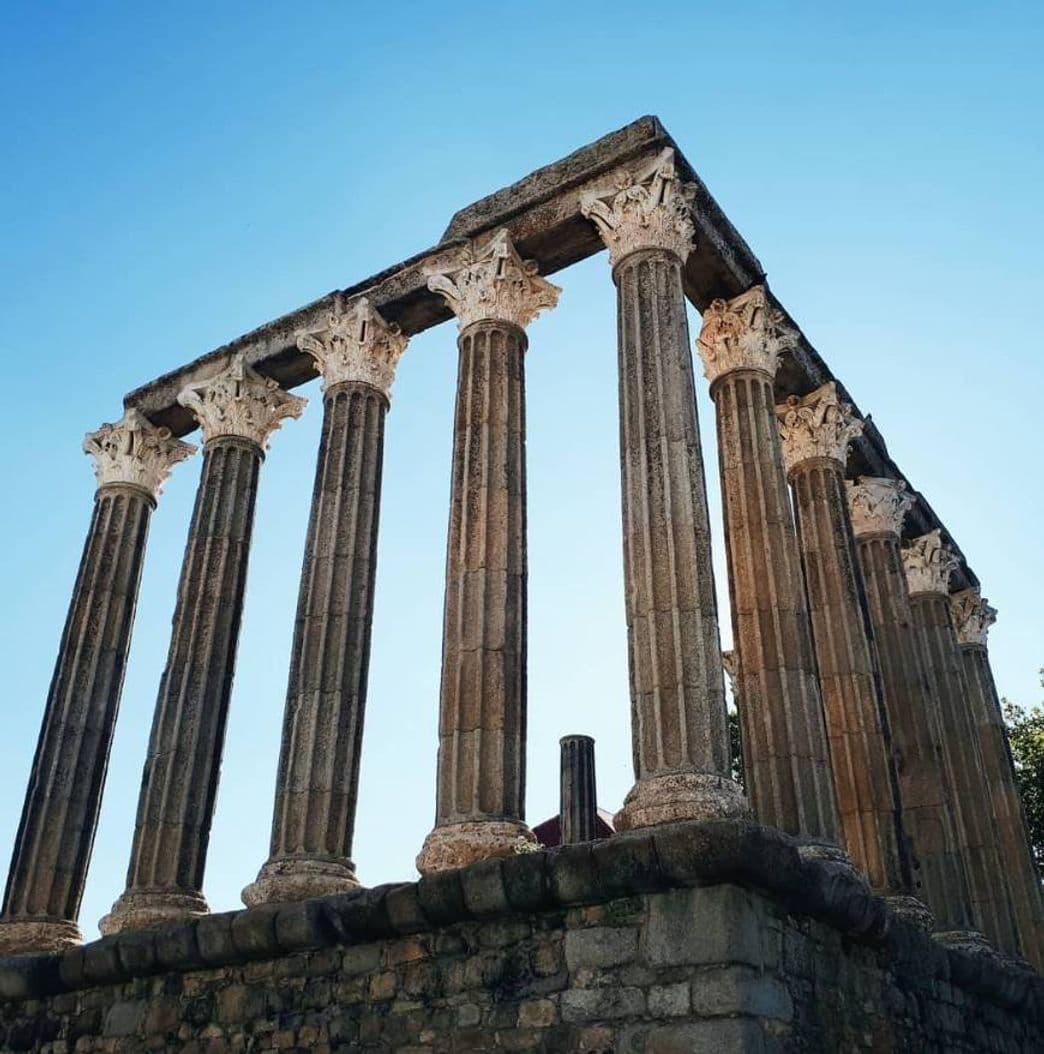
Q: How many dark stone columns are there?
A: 11